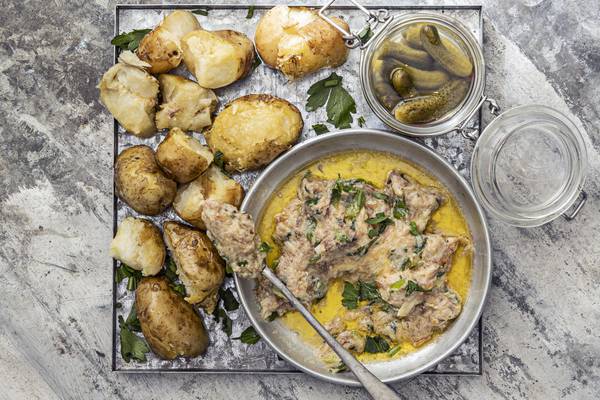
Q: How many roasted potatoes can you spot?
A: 12